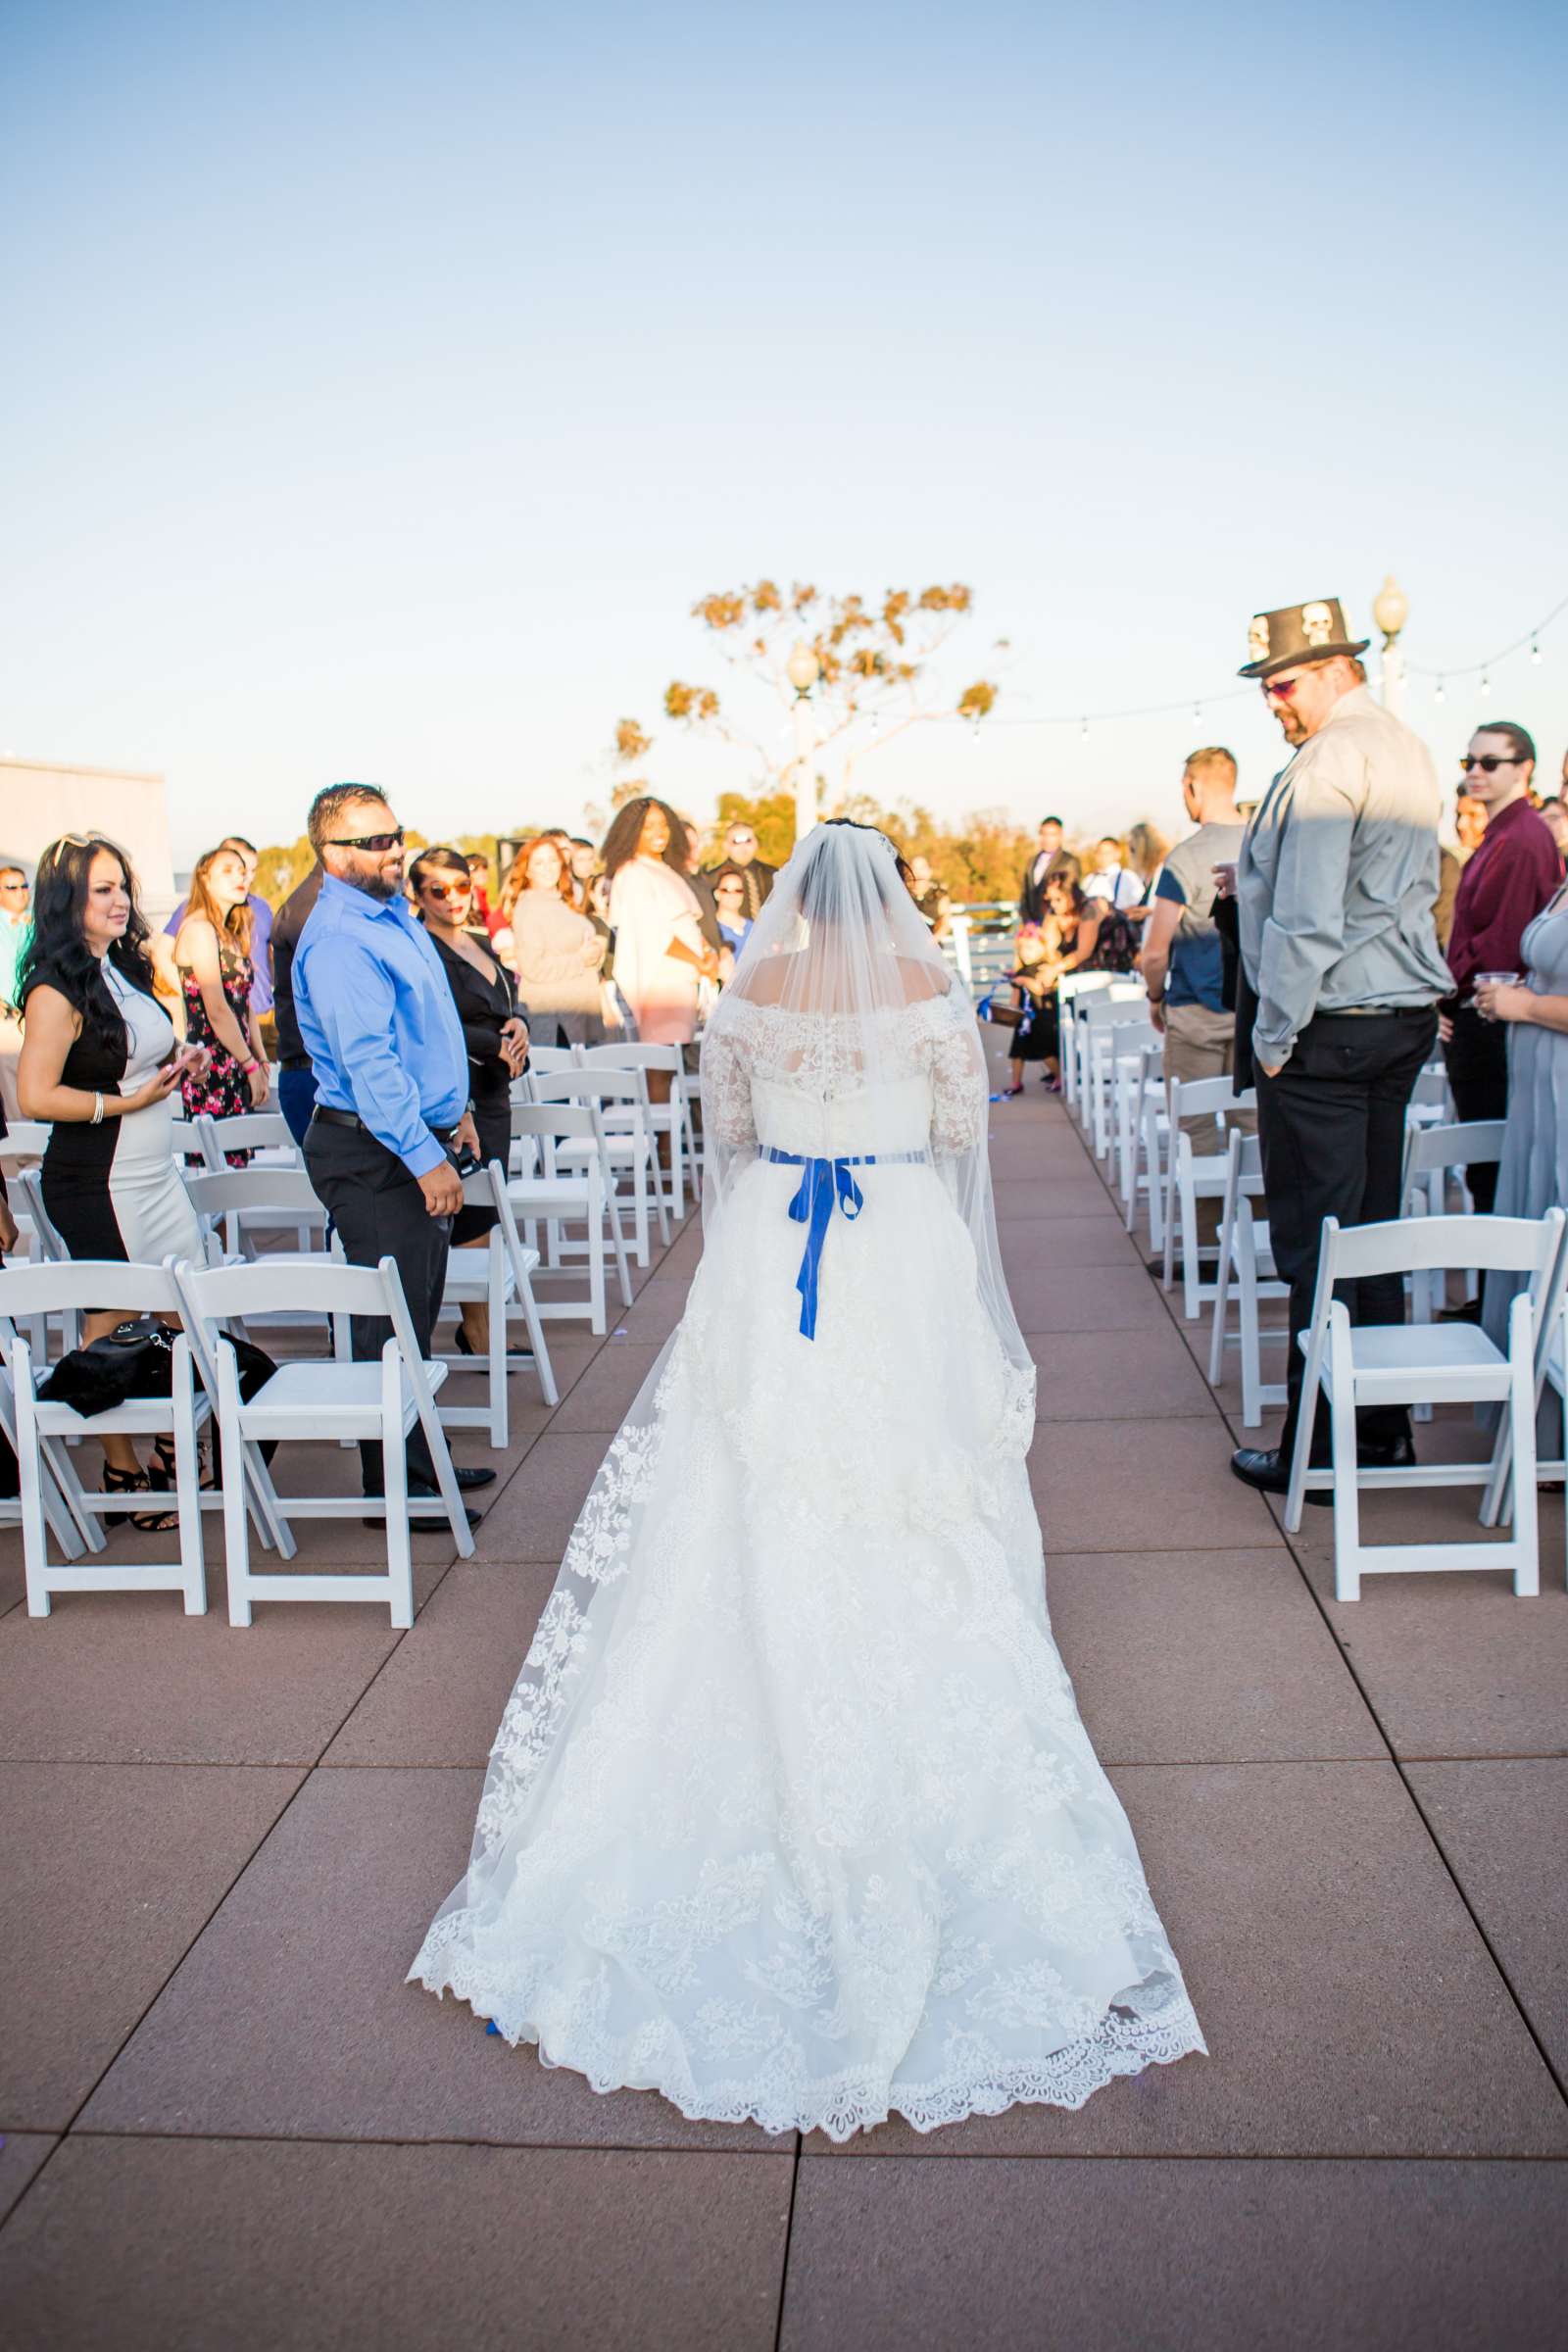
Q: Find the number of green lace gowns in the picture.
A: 0